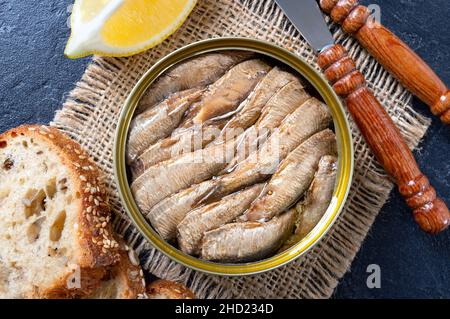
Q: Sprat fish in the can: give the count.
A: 13